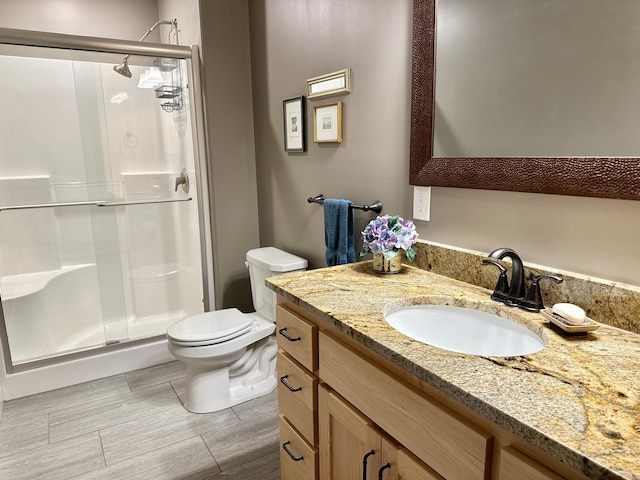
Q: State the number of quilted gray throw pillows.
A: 0